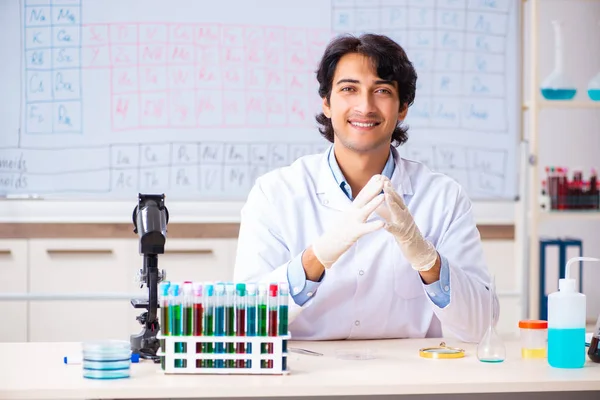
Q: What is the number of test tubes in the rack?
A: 12